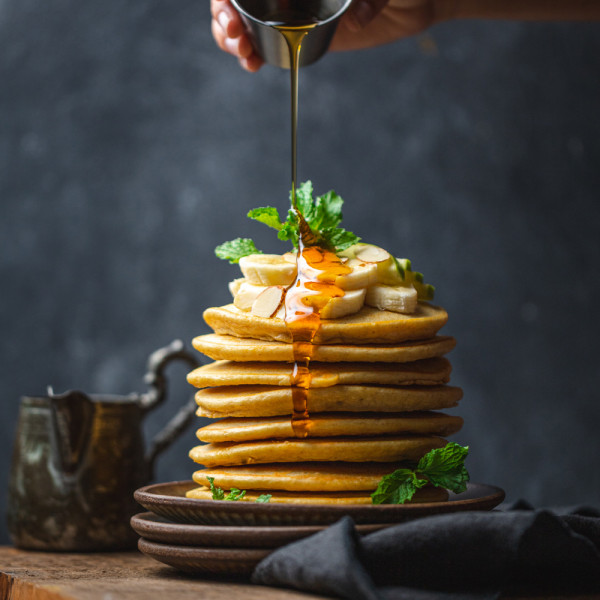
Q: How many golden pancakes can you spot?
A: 8